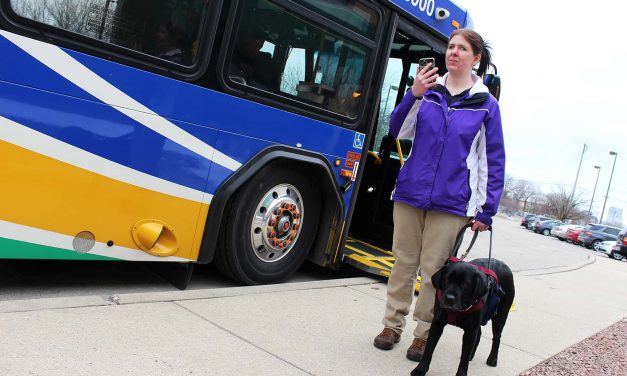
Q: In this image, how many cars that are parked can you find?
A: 8